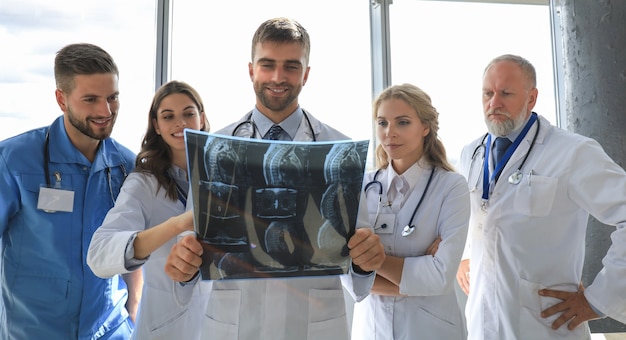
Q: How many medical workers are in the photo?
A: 5